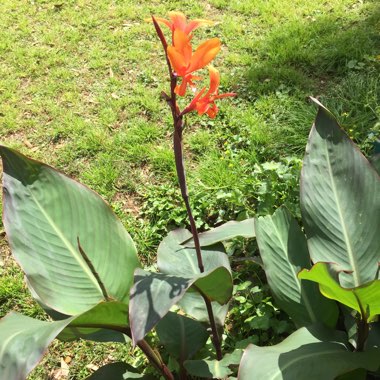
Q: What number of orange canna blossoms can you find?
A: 3